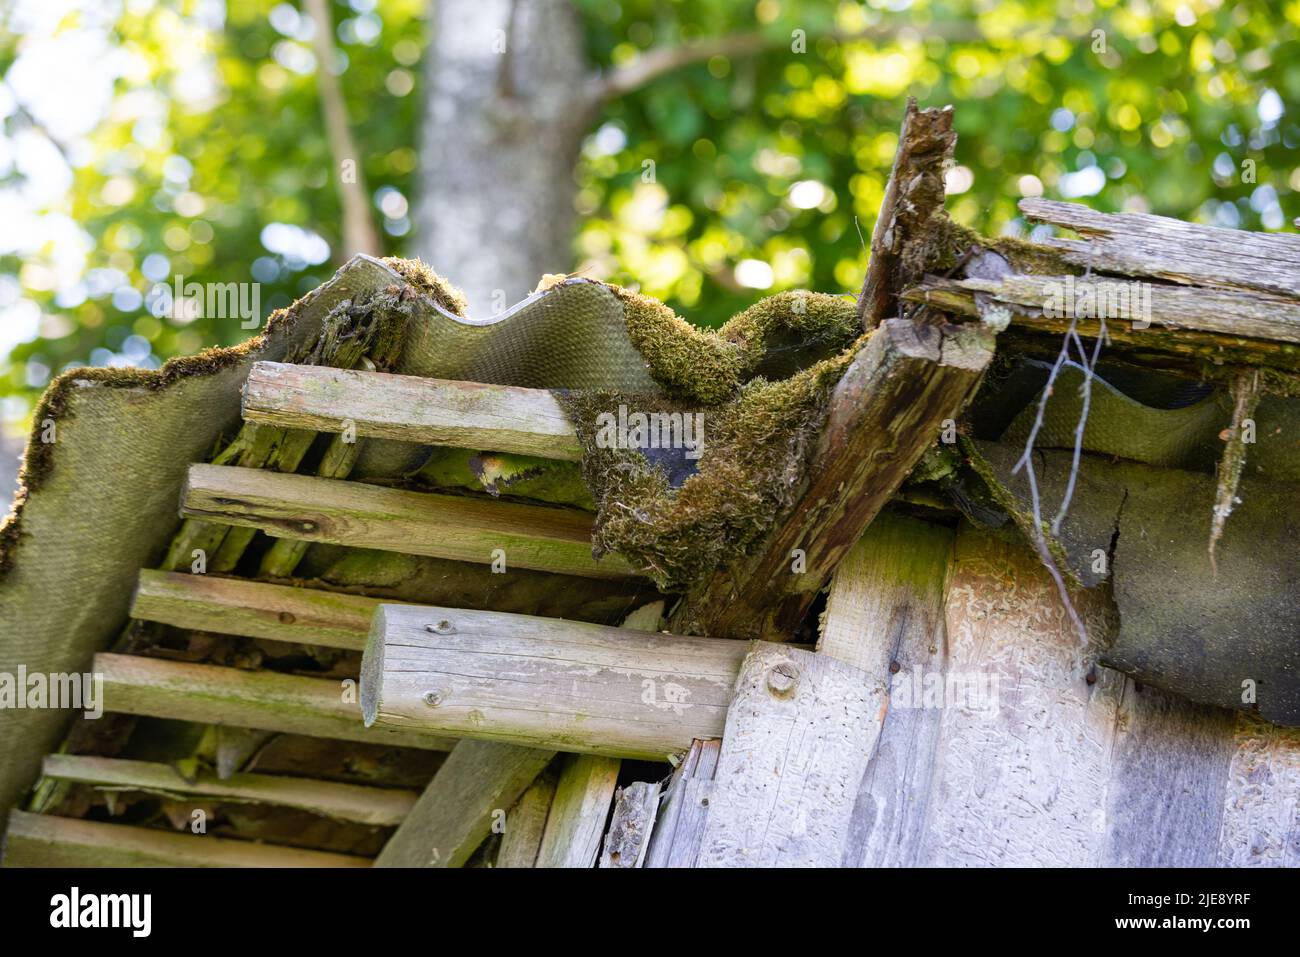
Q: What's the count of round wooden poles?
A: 1